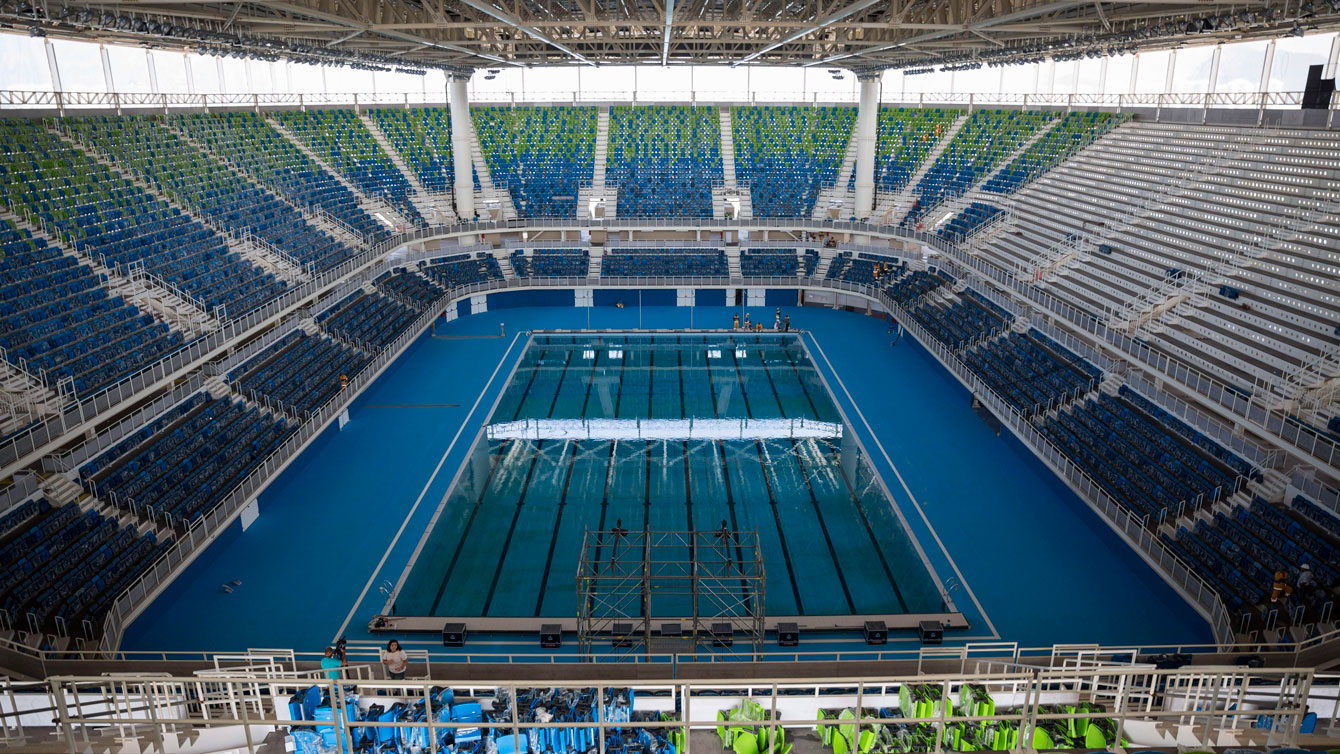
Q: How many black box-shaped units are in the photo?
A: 8